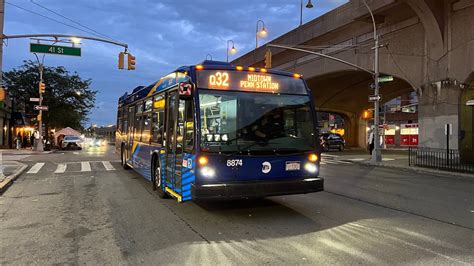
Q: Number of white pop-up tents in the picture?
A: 1